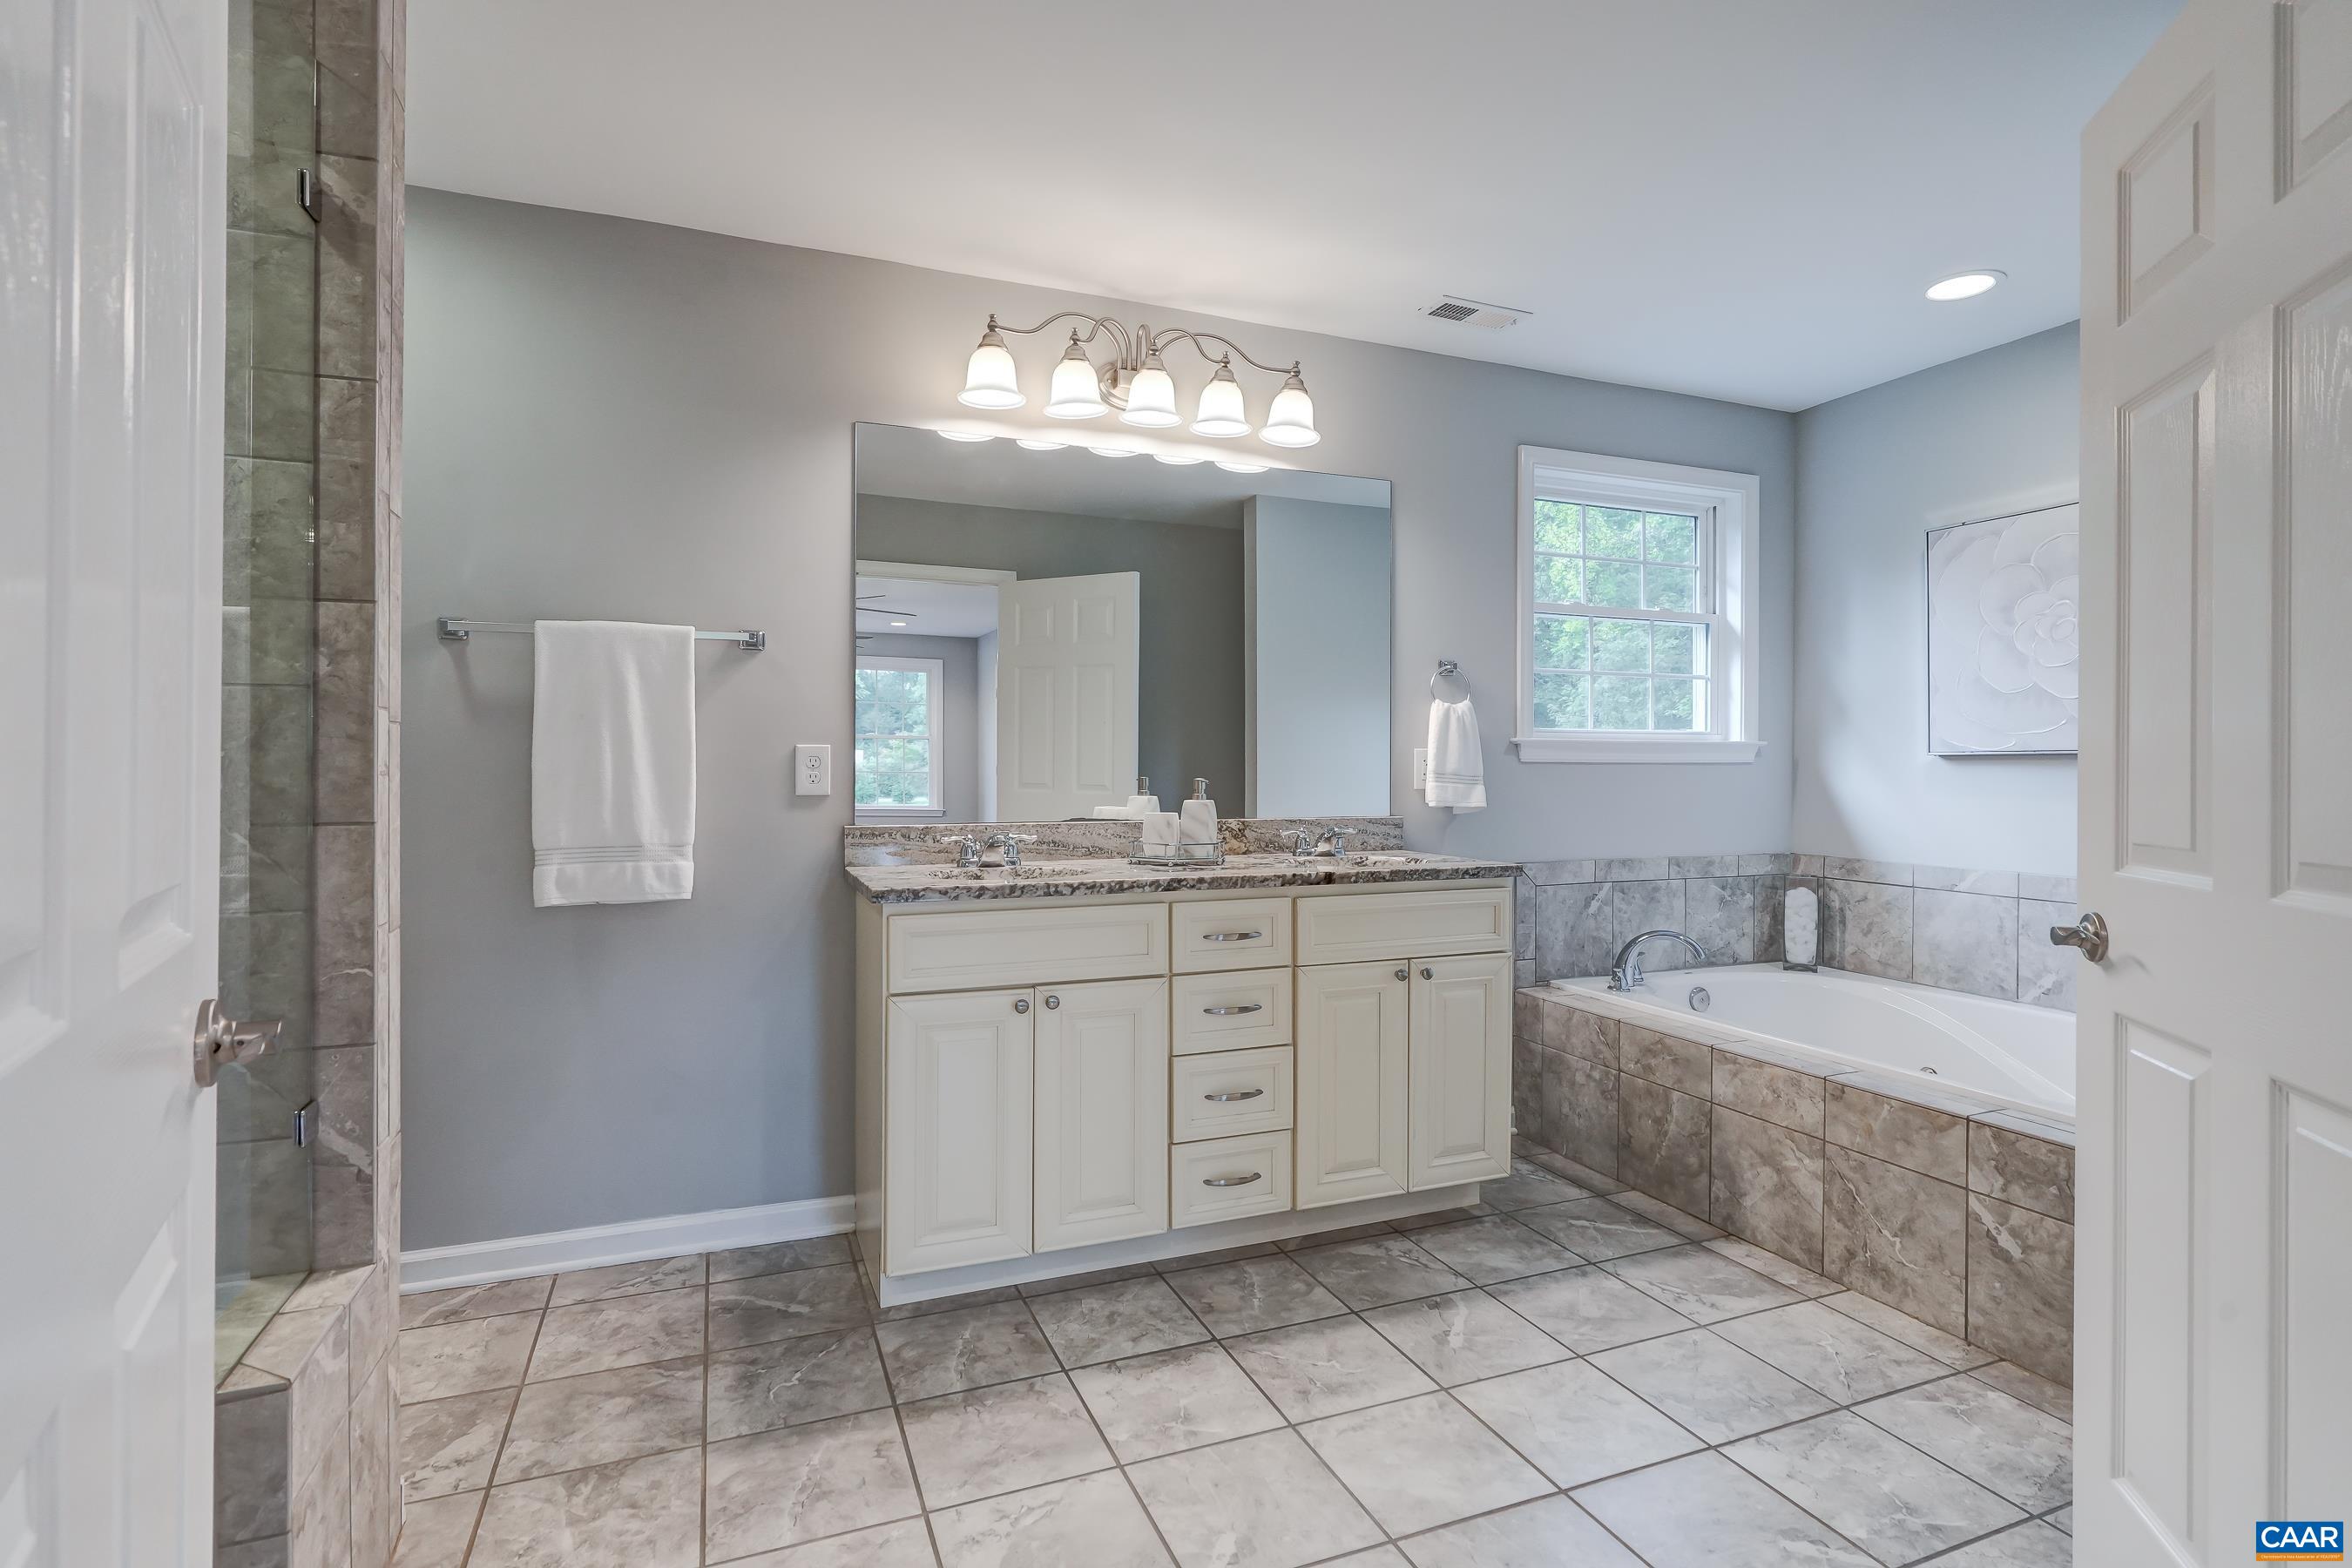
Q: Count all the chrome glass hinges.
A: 2